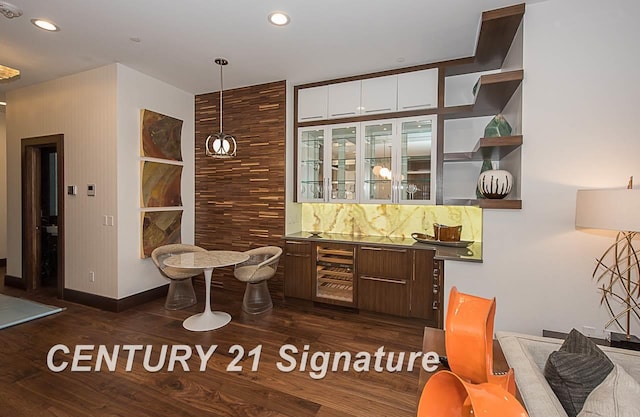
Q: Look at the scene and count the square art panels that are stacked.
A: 3